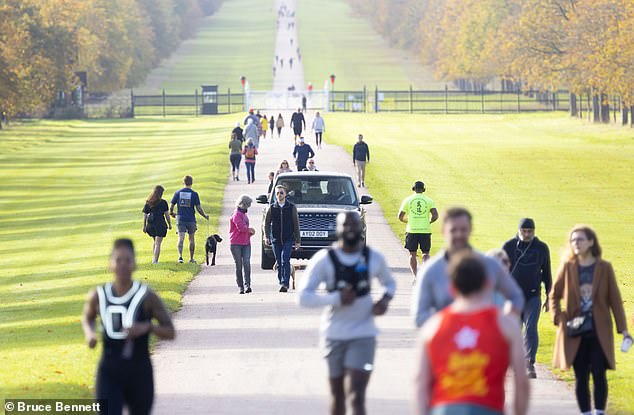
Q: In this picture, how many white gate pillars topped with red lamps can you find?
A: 2